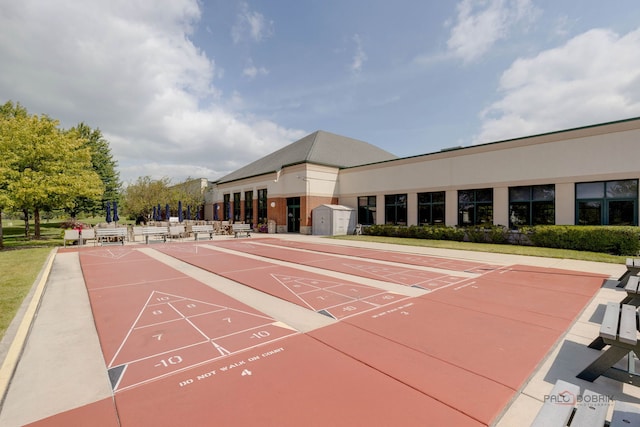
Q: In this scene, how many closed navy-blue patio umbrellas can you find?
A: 10